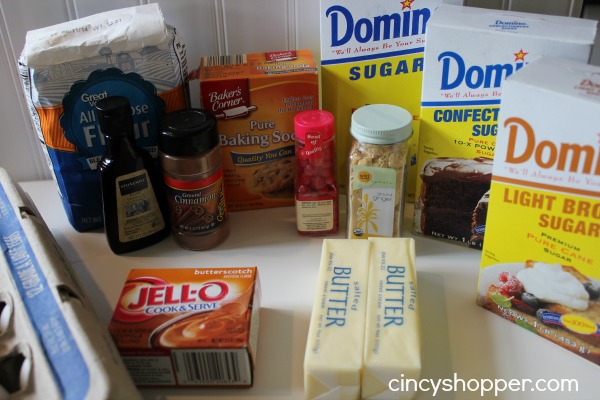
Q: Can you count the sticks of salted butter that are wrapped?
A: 2